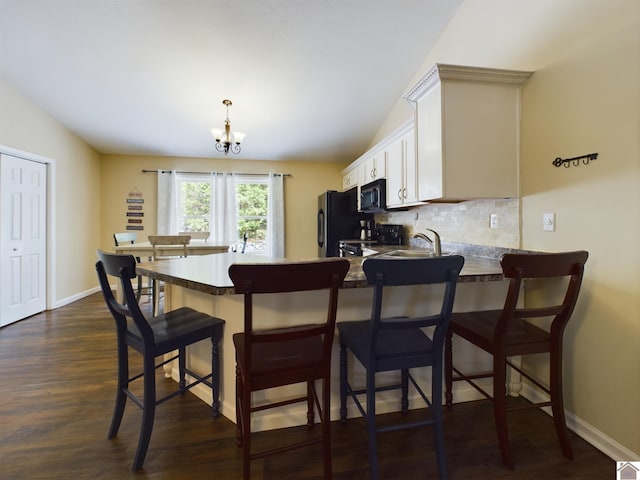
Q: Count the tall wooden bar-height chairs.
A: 4